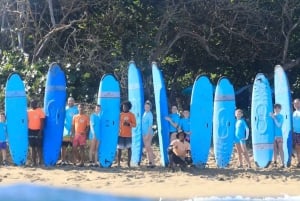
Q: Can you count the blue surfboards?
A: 9